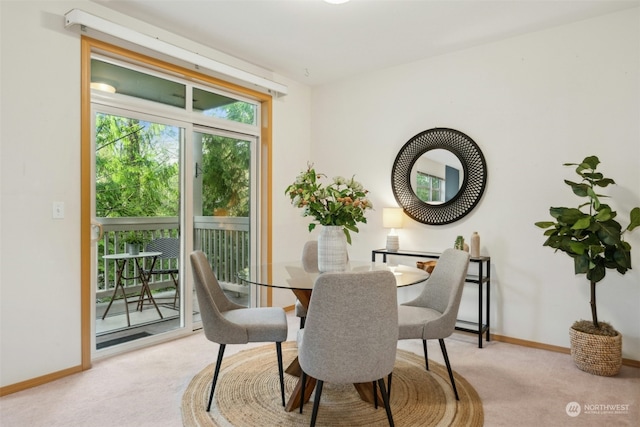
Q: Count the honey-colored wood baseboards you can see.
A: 3